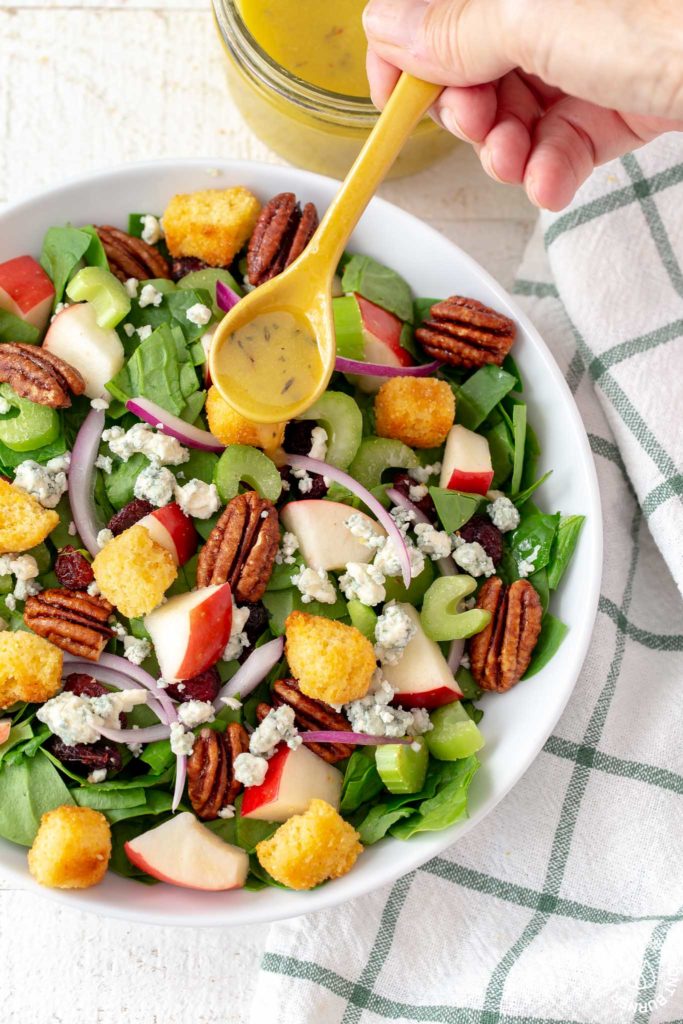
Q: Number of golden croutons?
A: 9